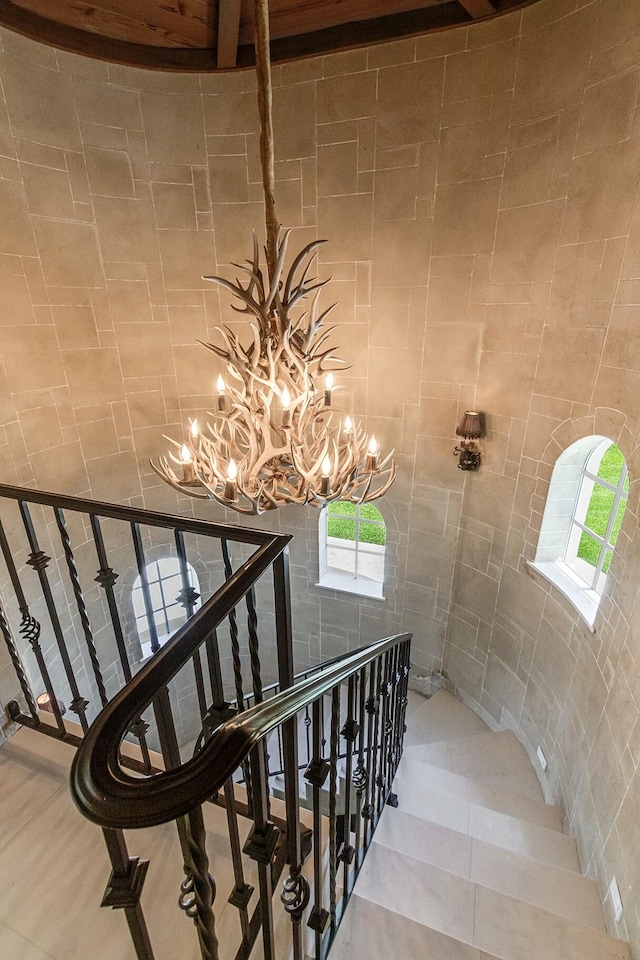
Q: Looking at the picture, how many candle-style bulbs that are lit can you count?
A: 9